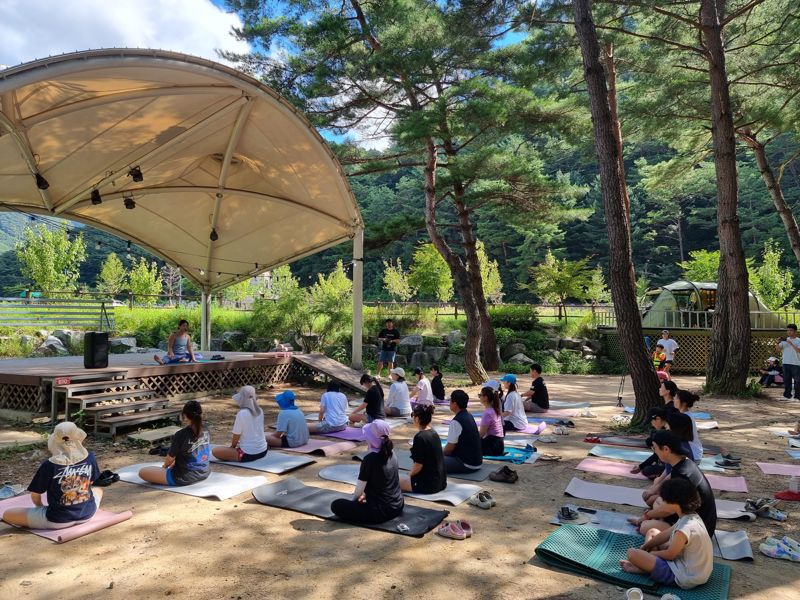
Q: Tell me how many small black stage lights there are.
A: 5